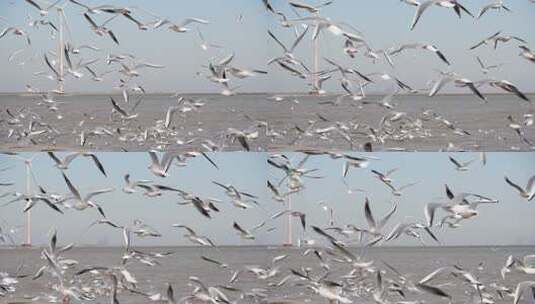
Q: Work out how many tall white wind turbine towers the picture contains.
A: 4